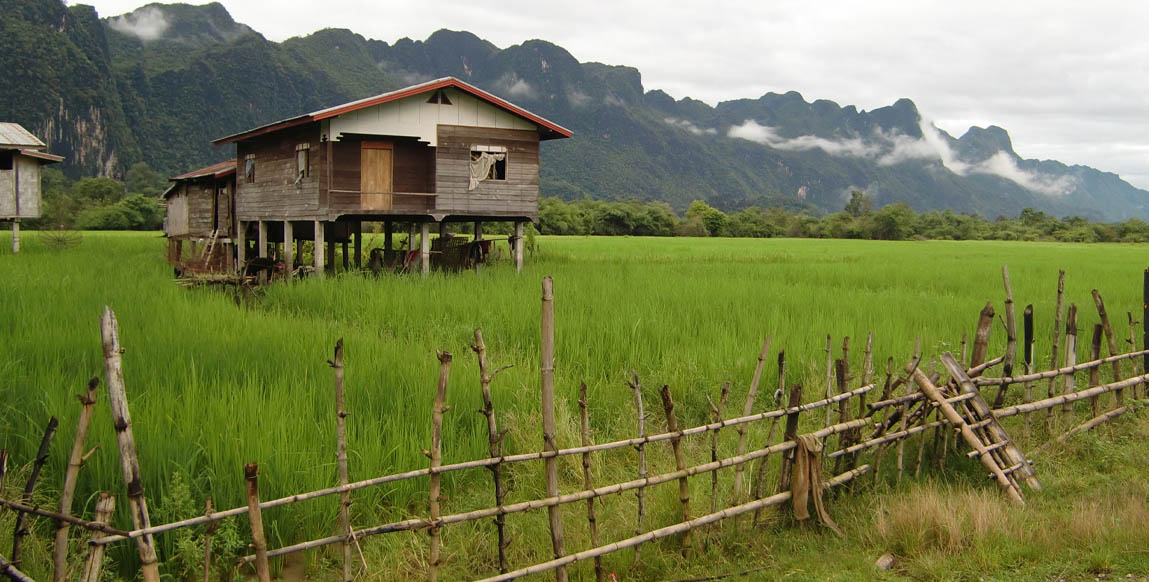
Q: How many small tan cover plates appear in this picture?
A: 0